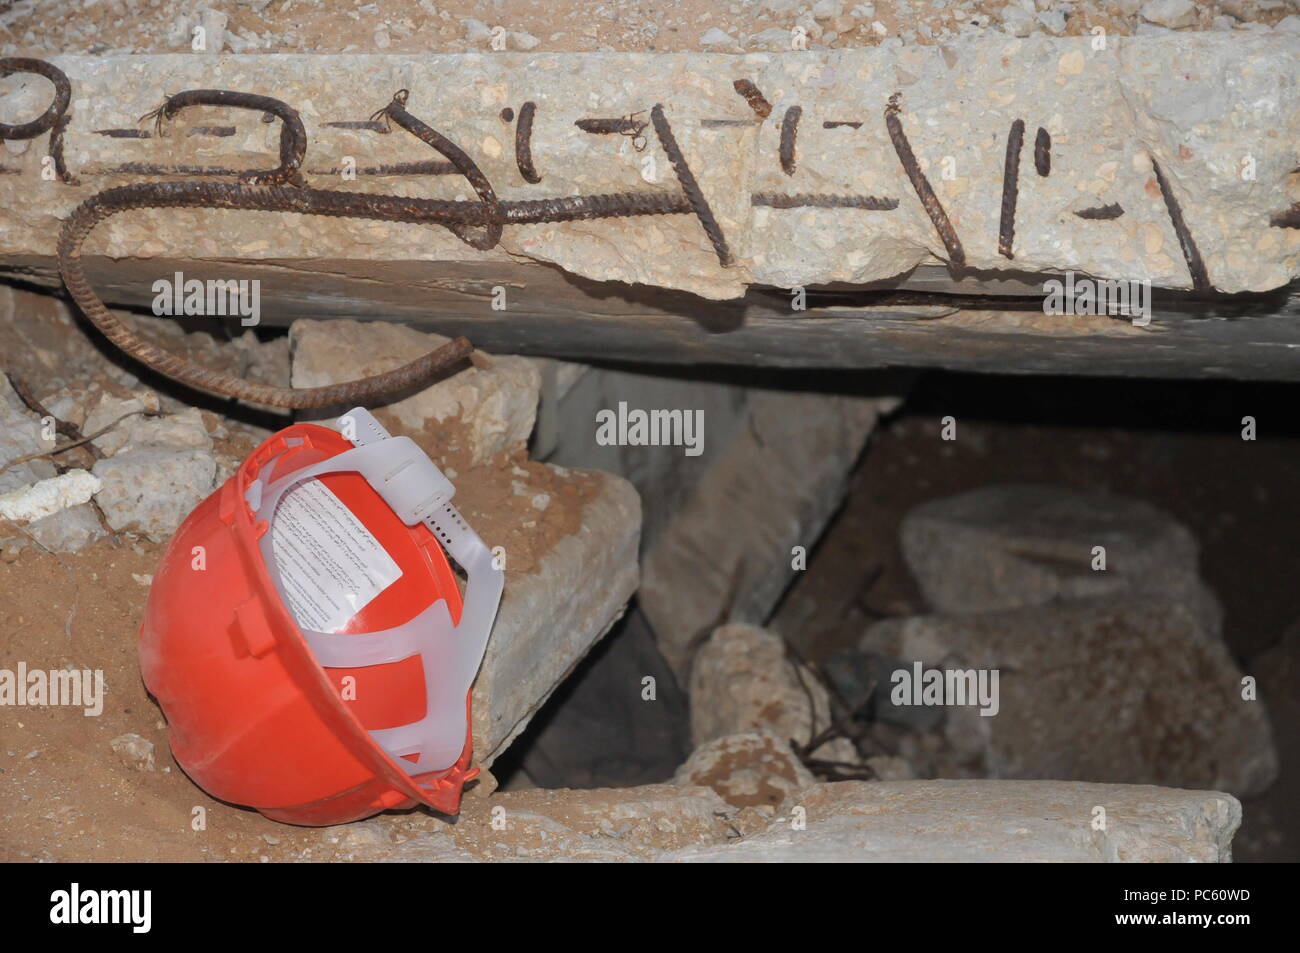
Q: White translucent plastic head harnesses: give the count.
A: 1